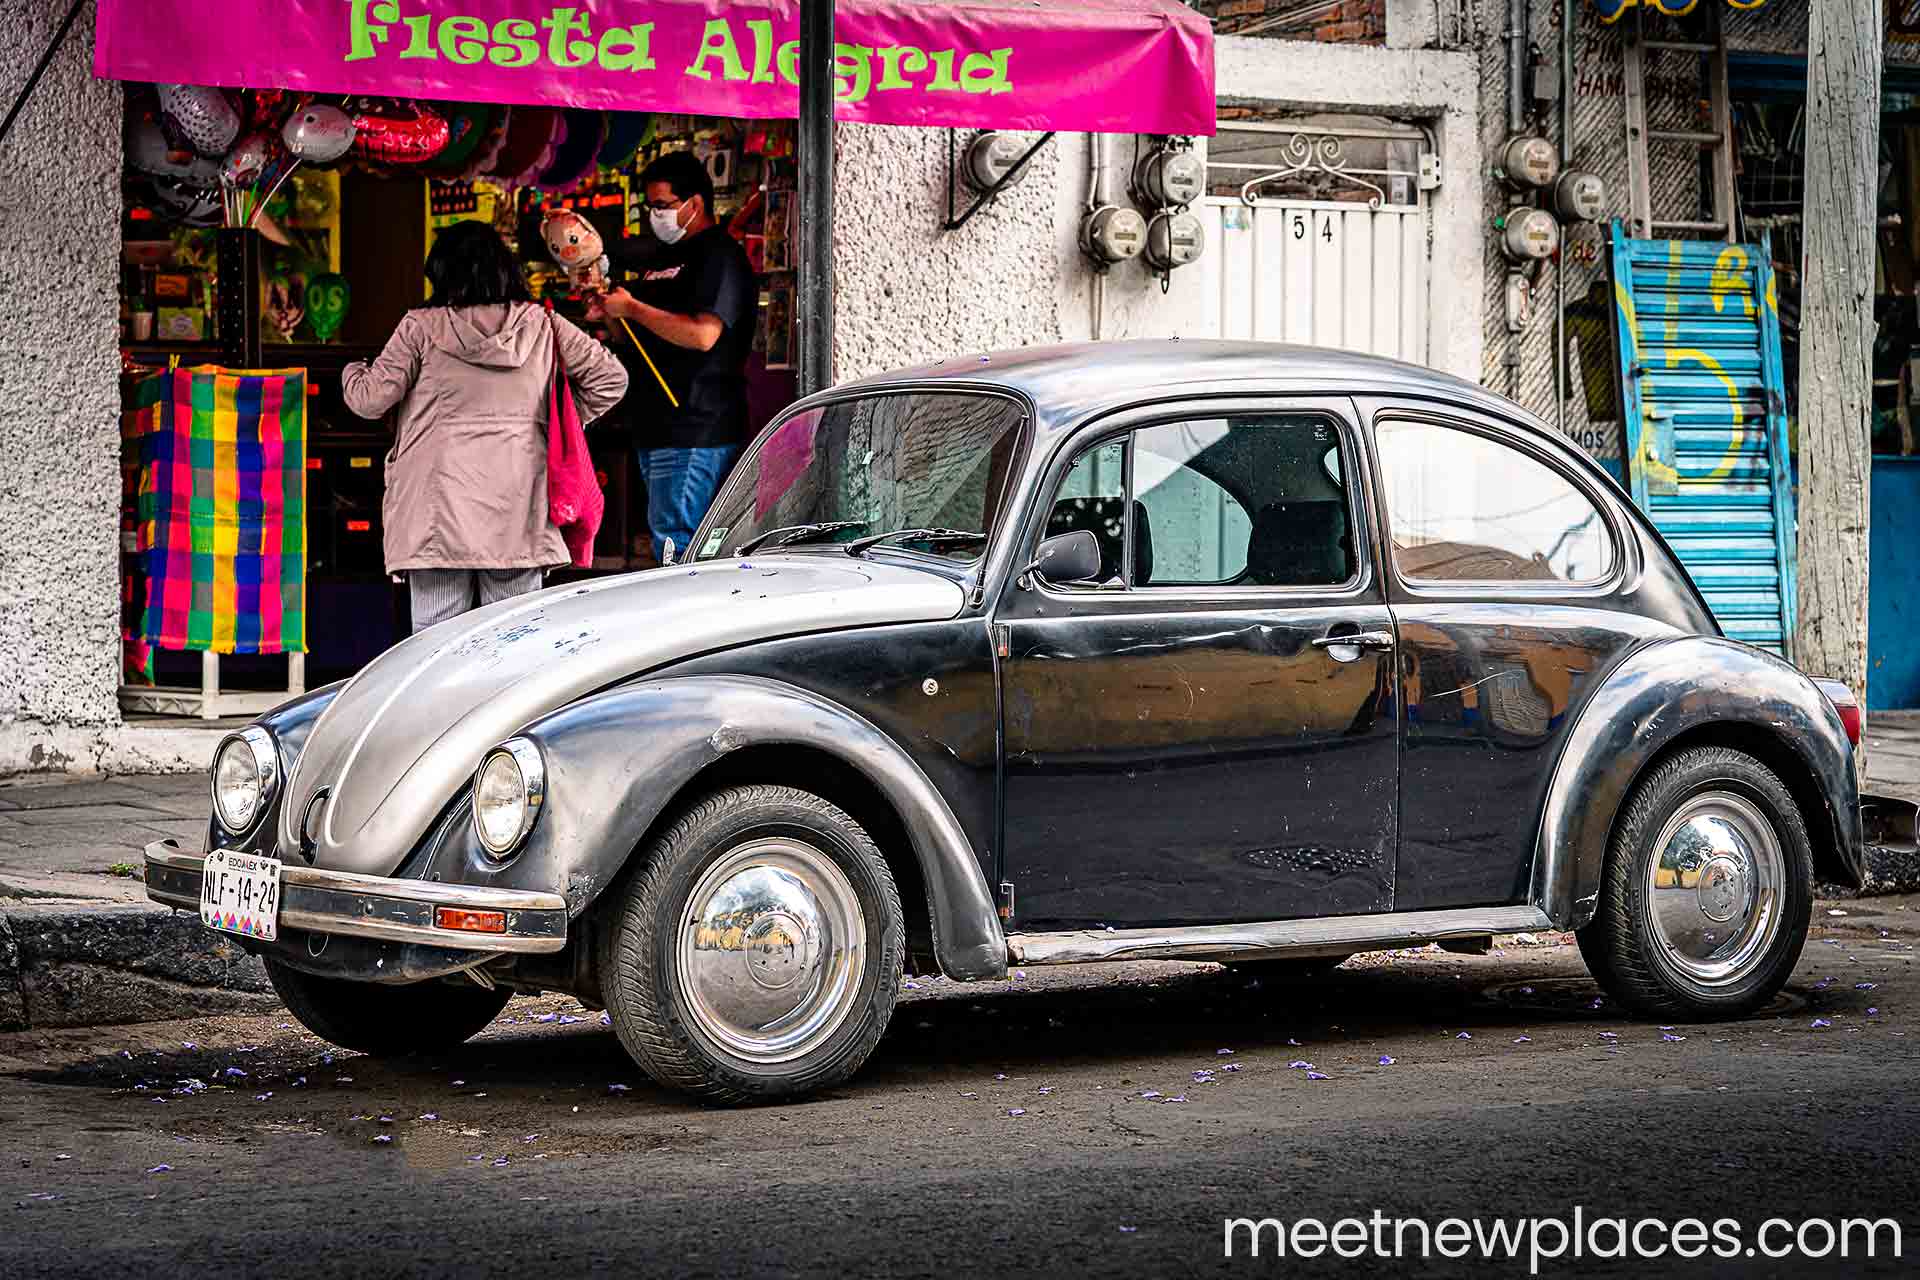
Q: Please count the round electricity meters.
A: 7